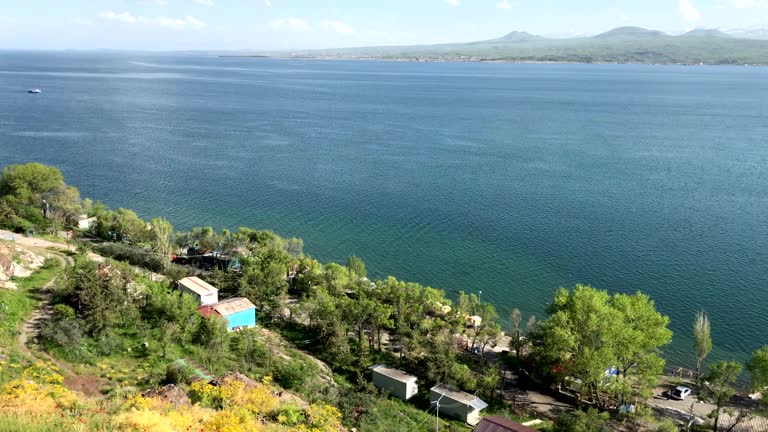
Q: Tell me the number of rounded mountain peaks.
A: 3